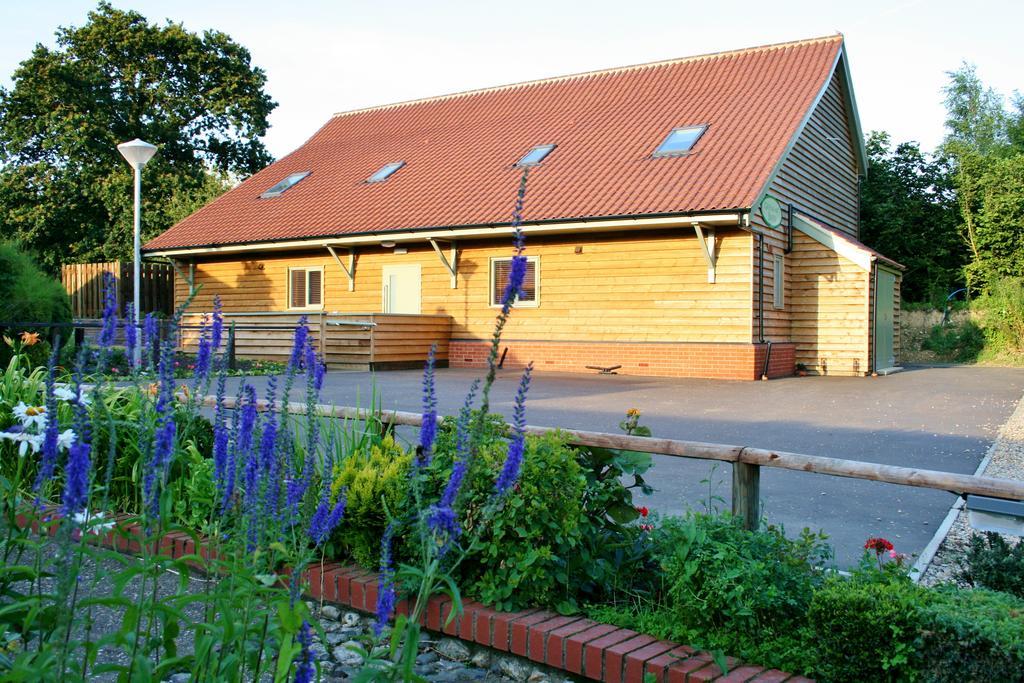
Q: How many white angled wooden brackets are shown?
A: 4